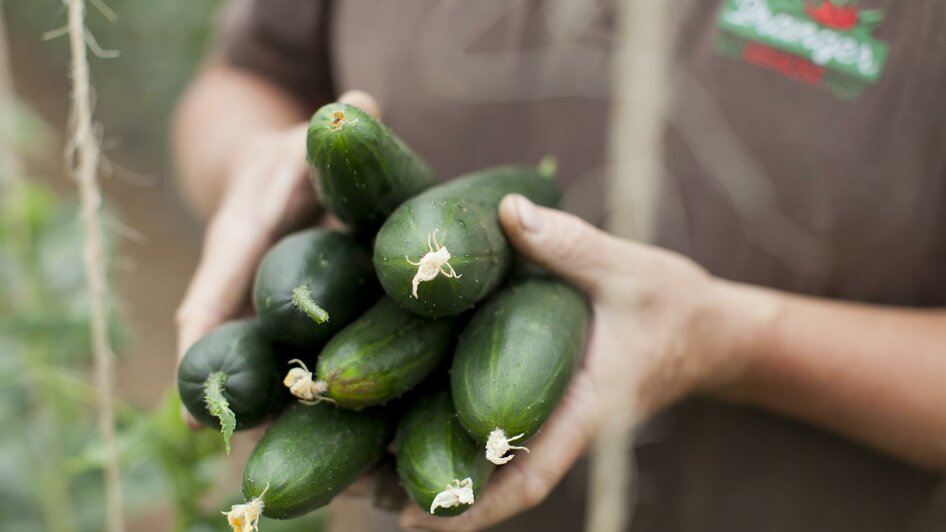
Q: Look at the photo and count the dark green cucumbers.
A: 8